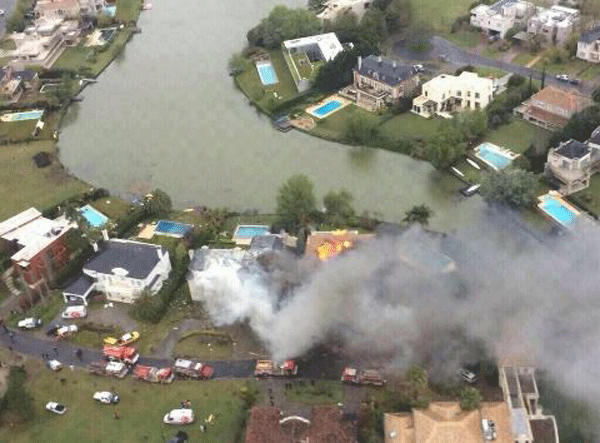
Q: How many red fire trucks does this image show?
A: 6